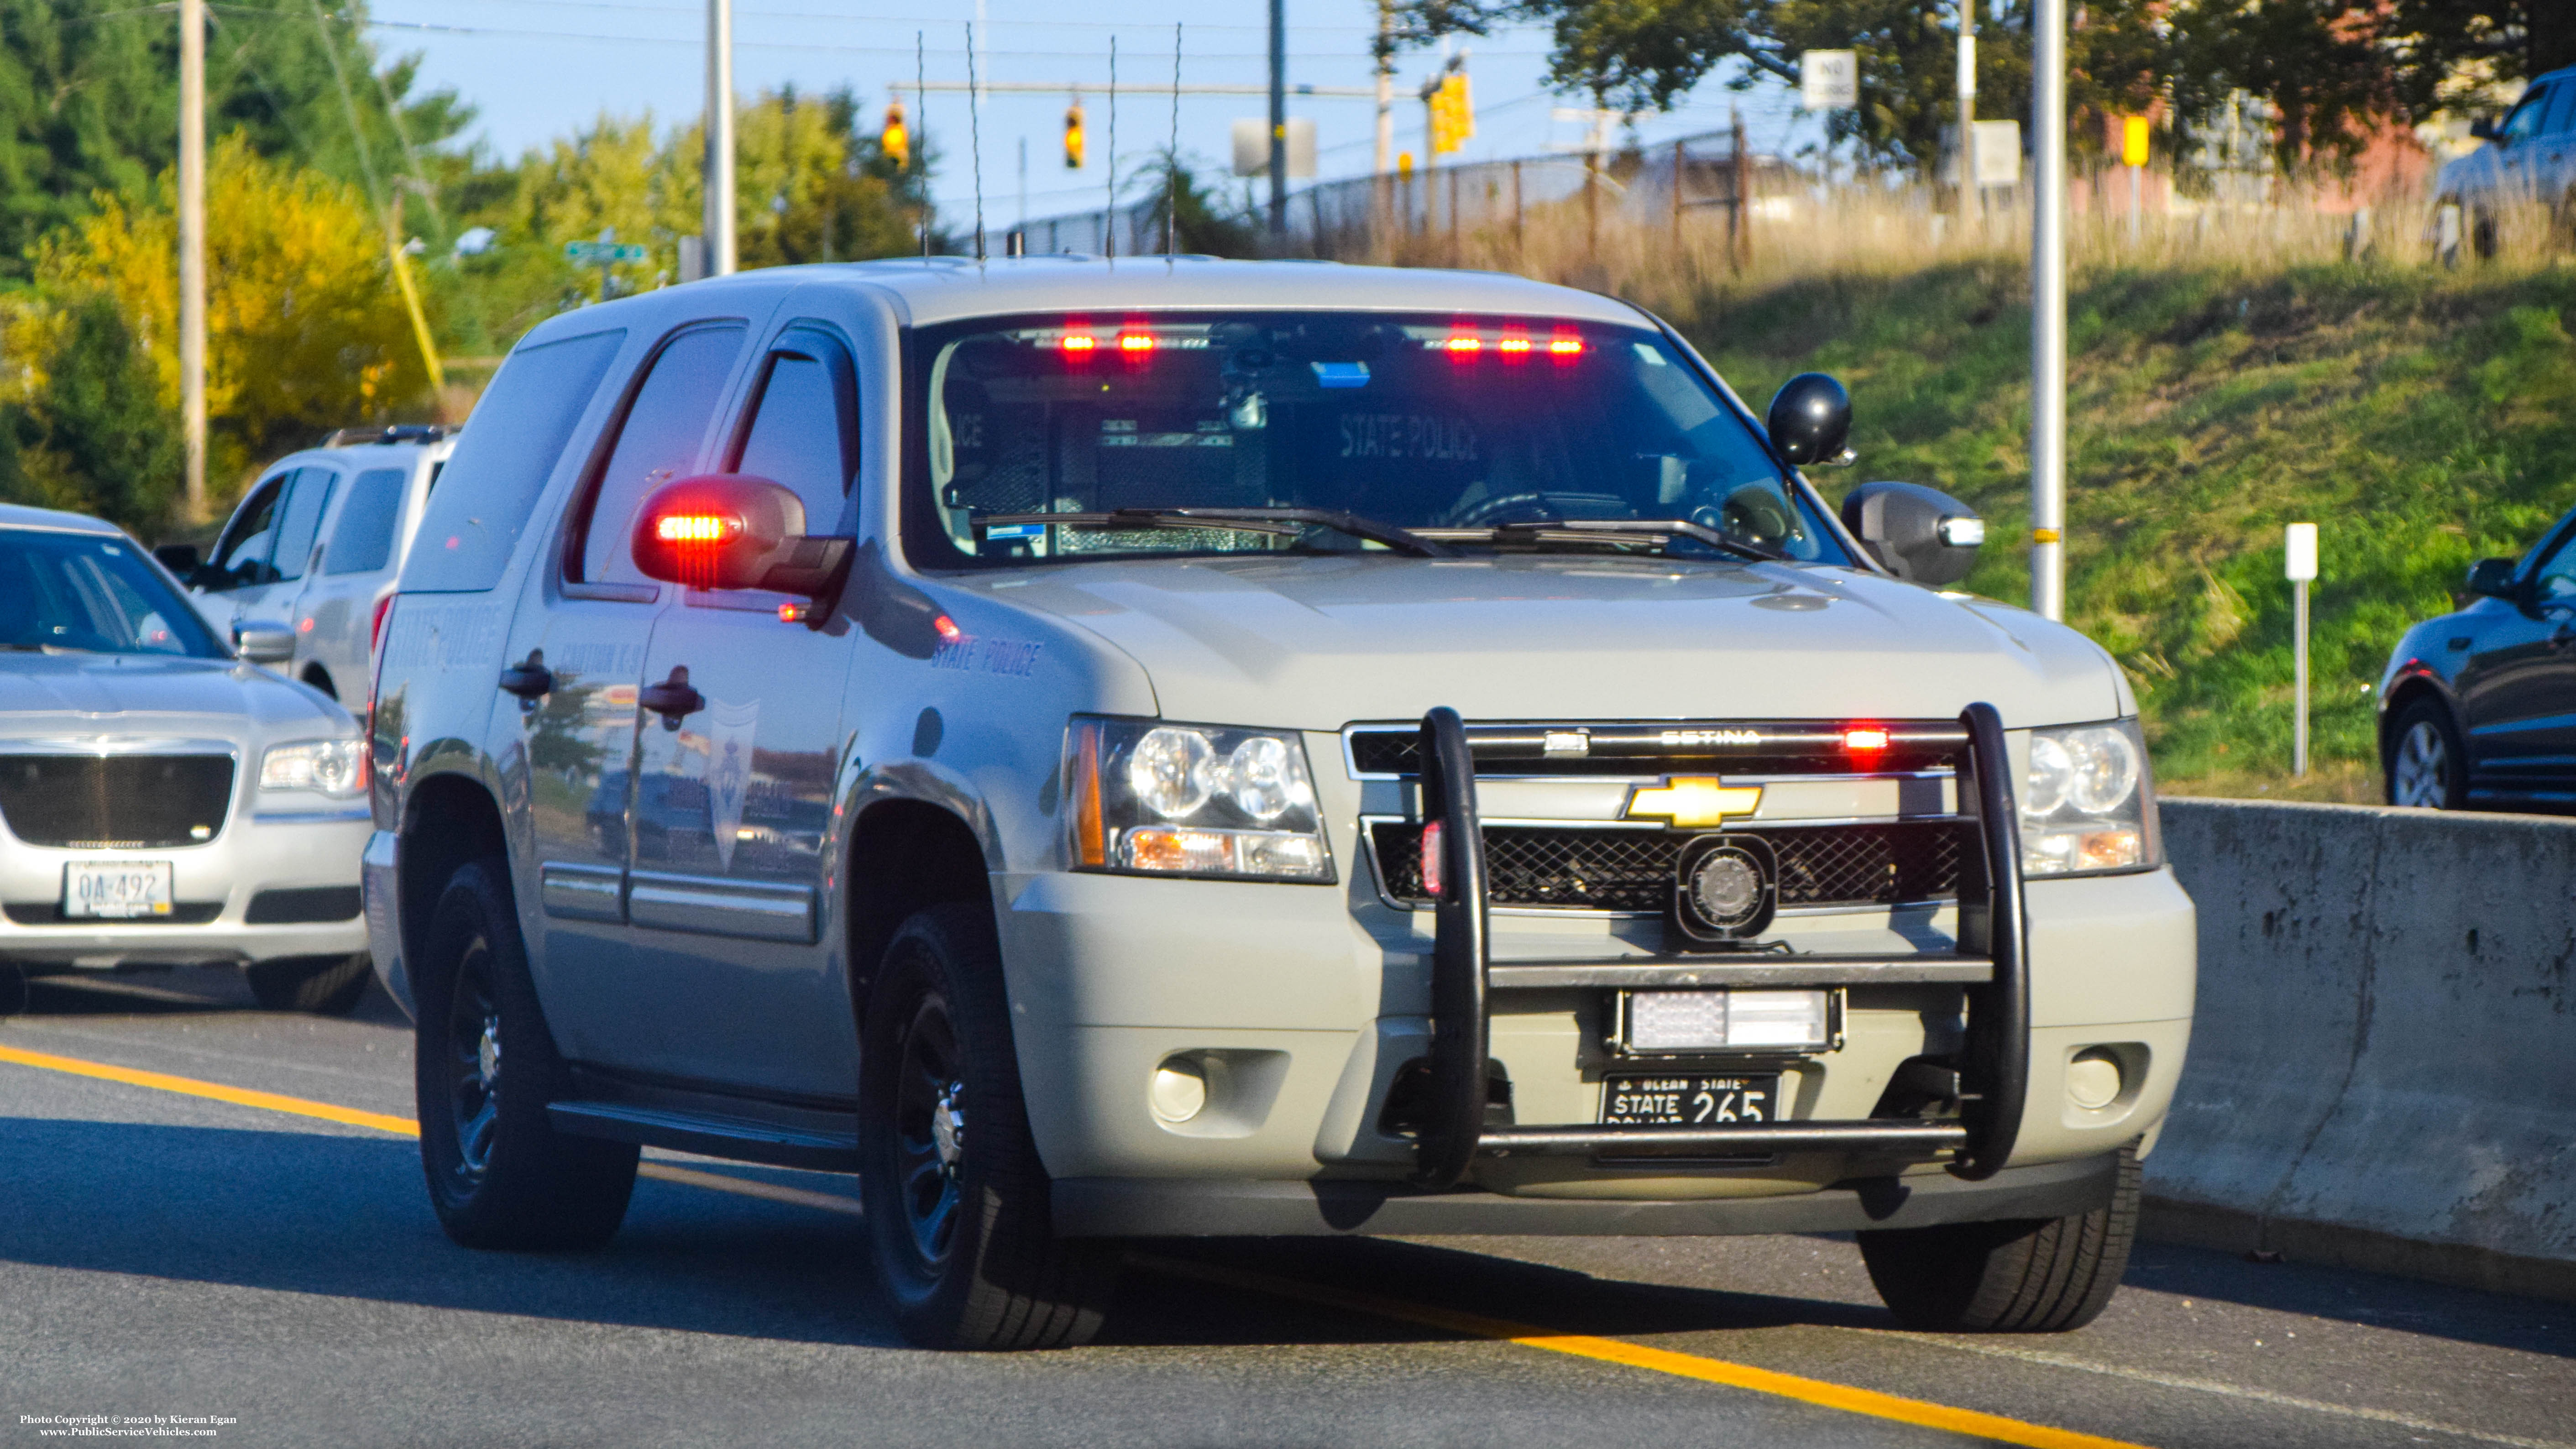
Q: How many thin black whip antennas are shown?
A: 4